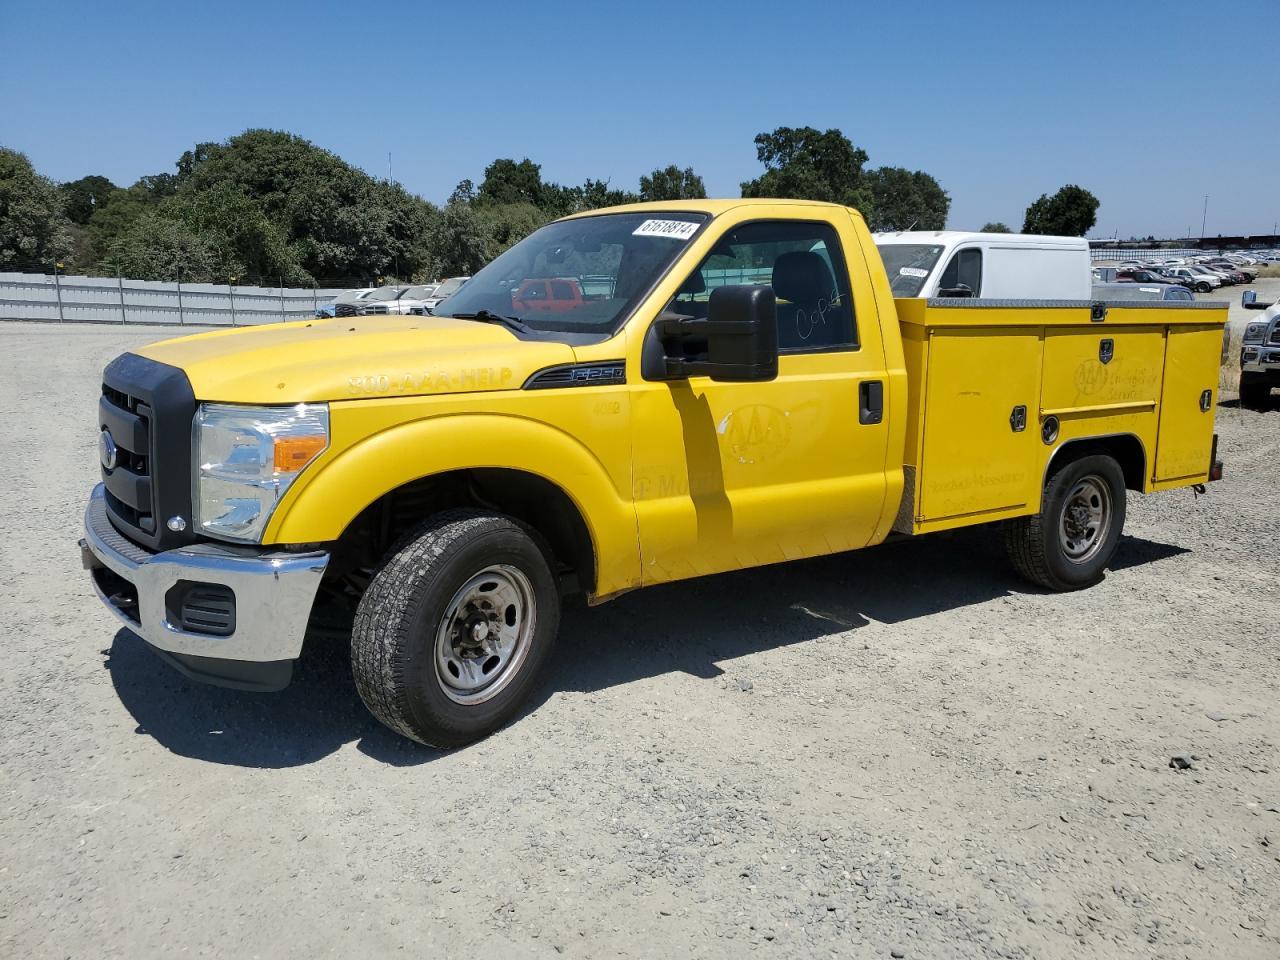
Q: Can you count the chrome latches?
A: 4